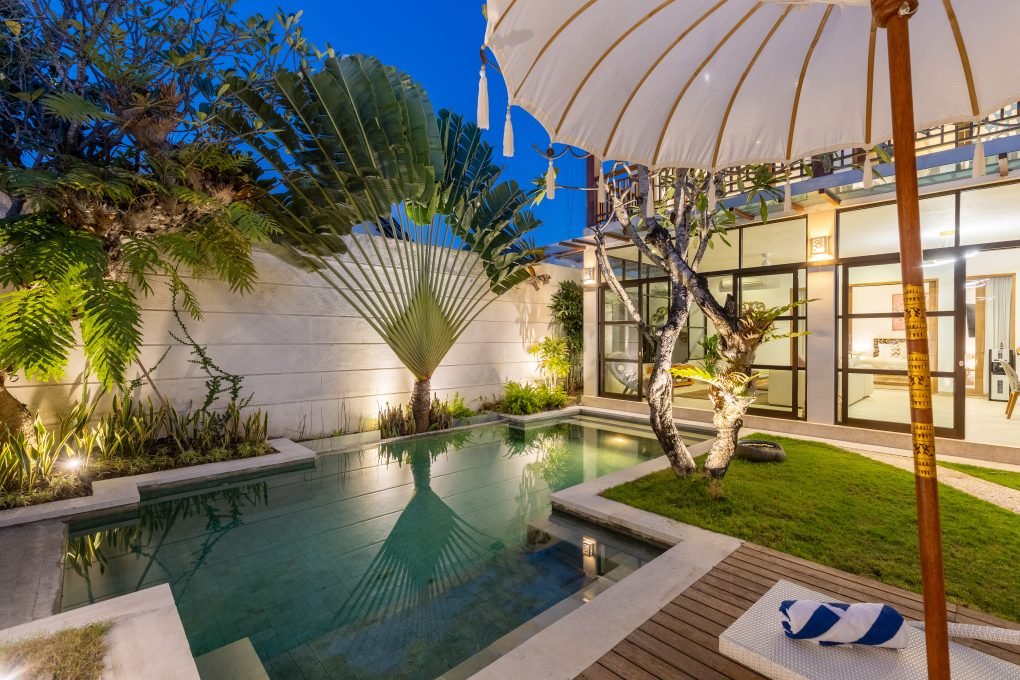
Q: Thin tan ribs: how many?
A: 9